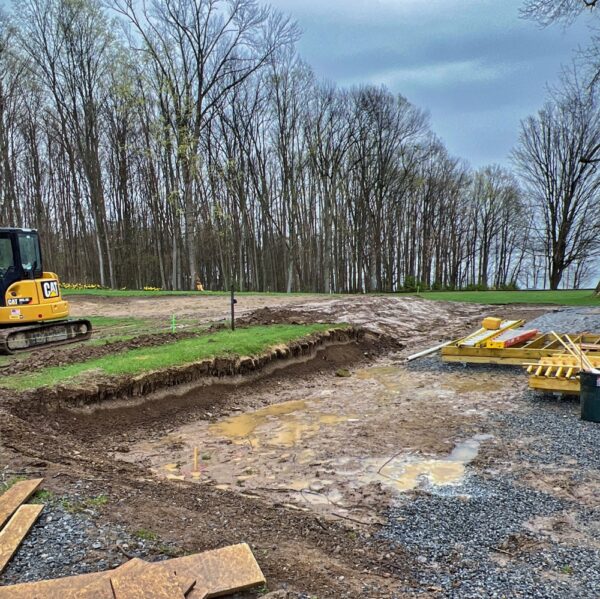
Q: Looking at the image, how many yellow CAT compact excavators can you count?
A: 1